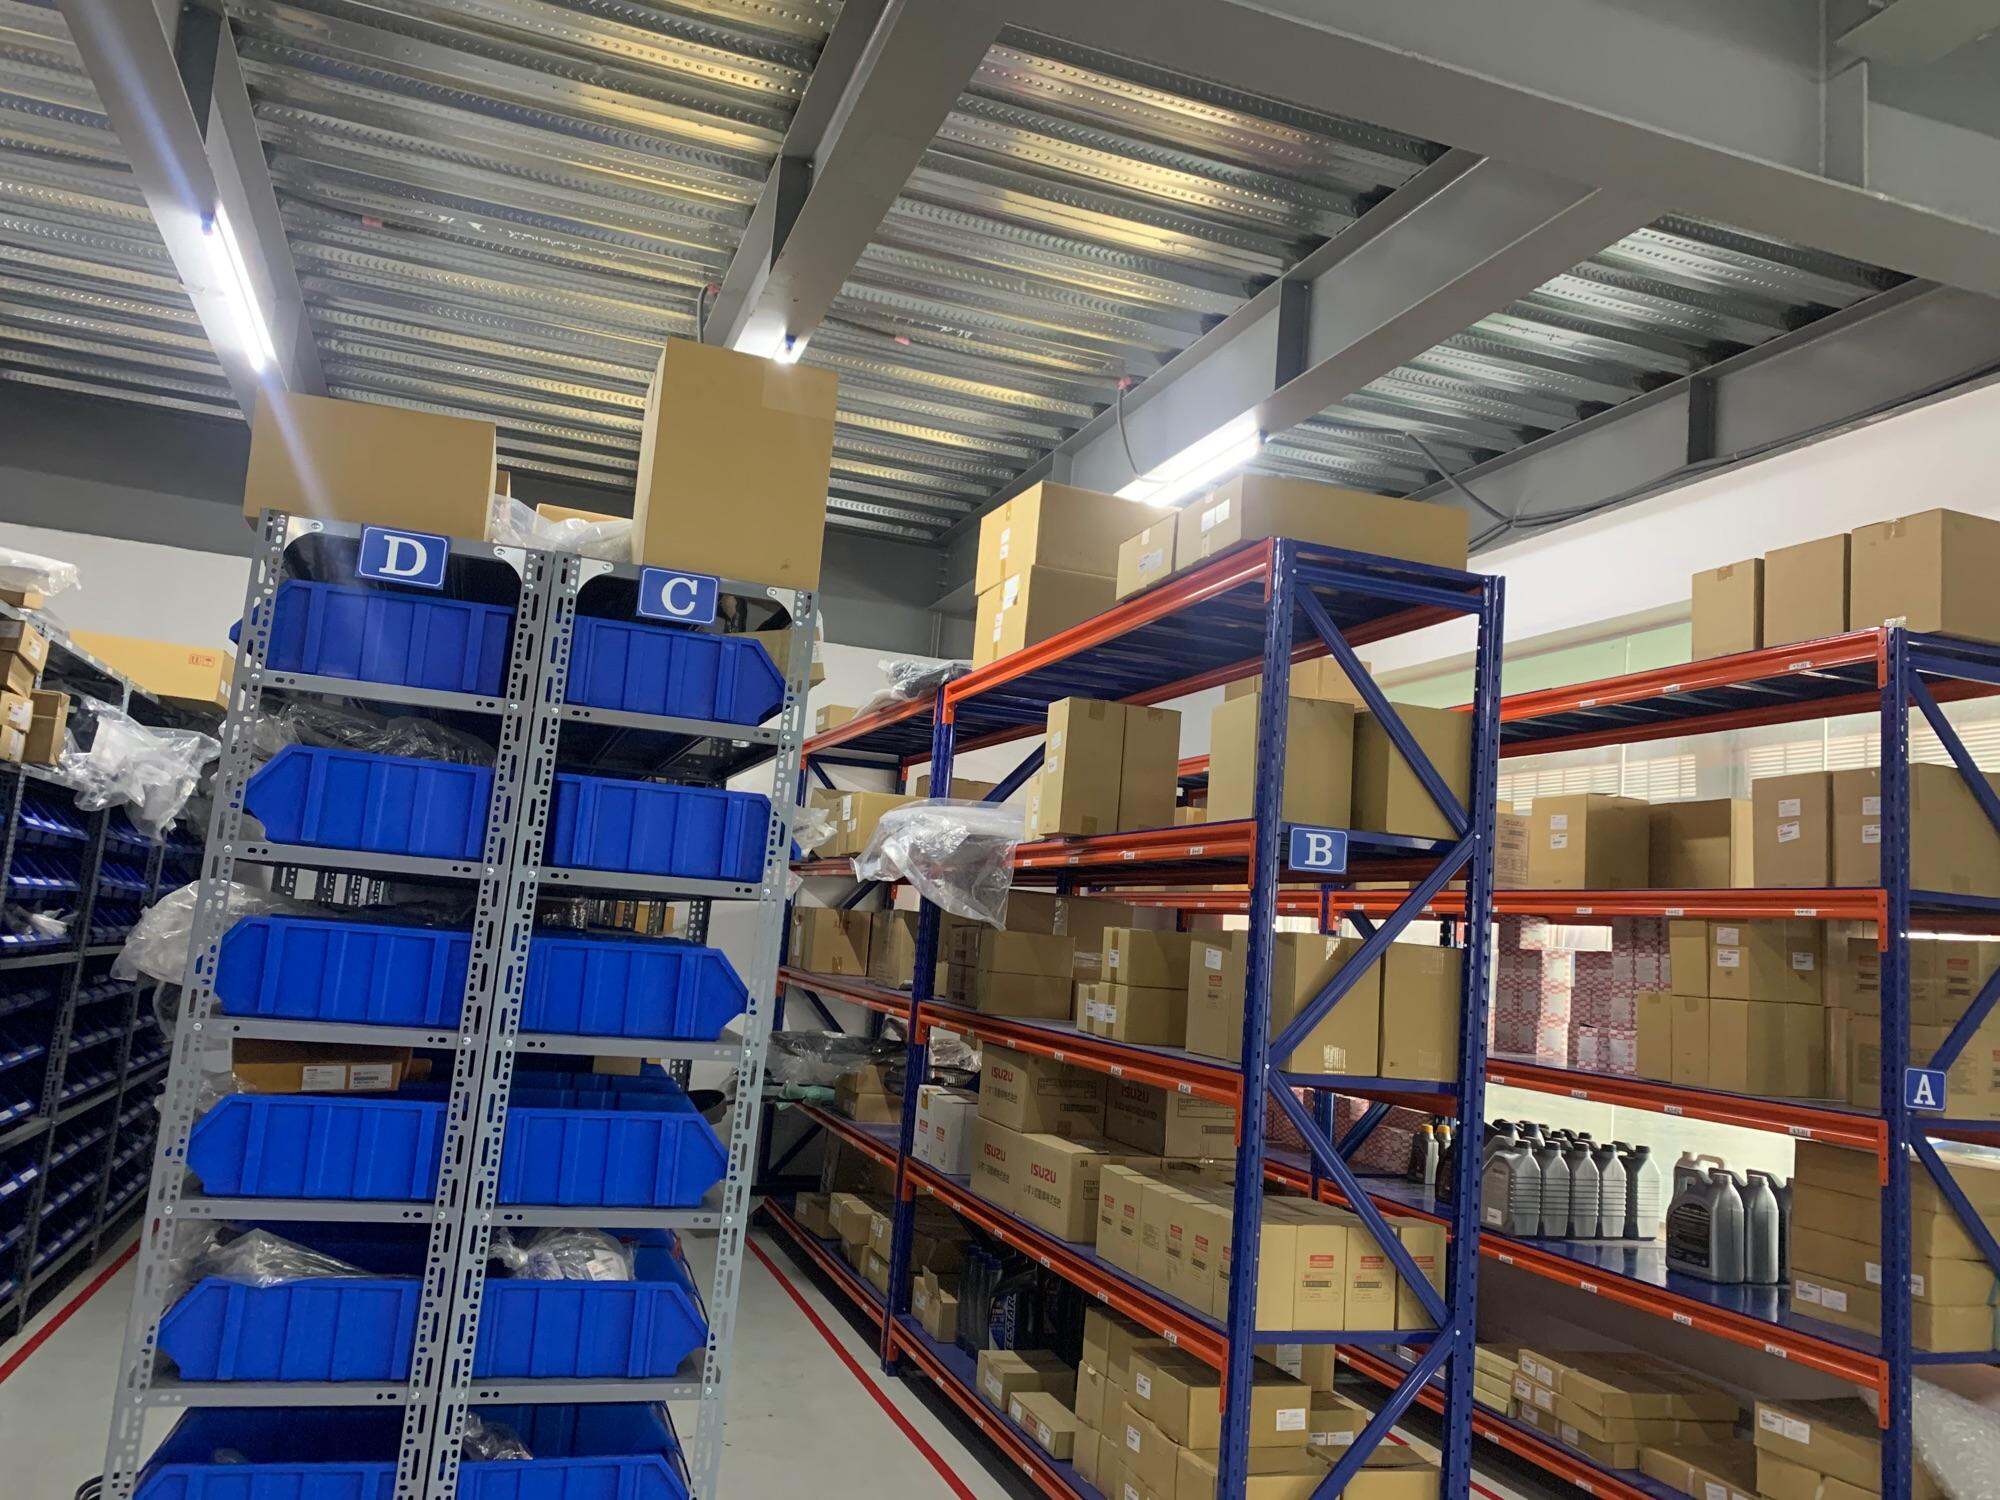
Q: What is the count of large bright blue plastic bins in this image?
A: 12